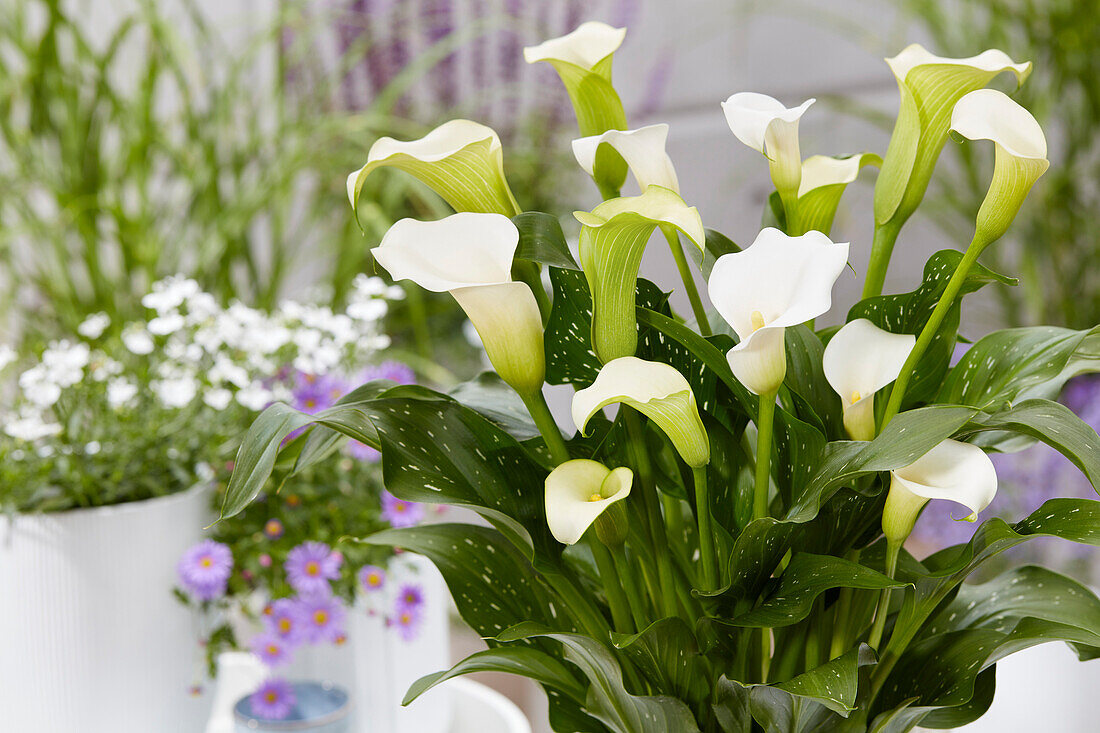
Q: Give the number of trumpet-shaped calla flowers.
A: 14